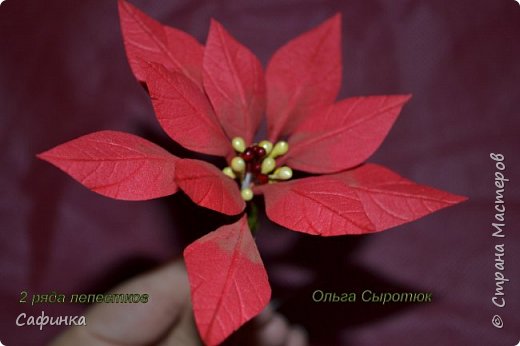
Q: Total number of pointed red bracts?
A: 10